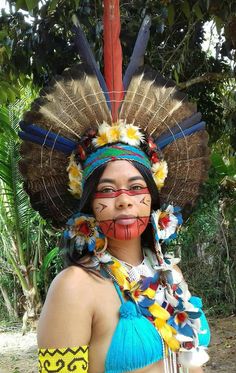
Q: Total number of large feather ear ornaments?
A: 2